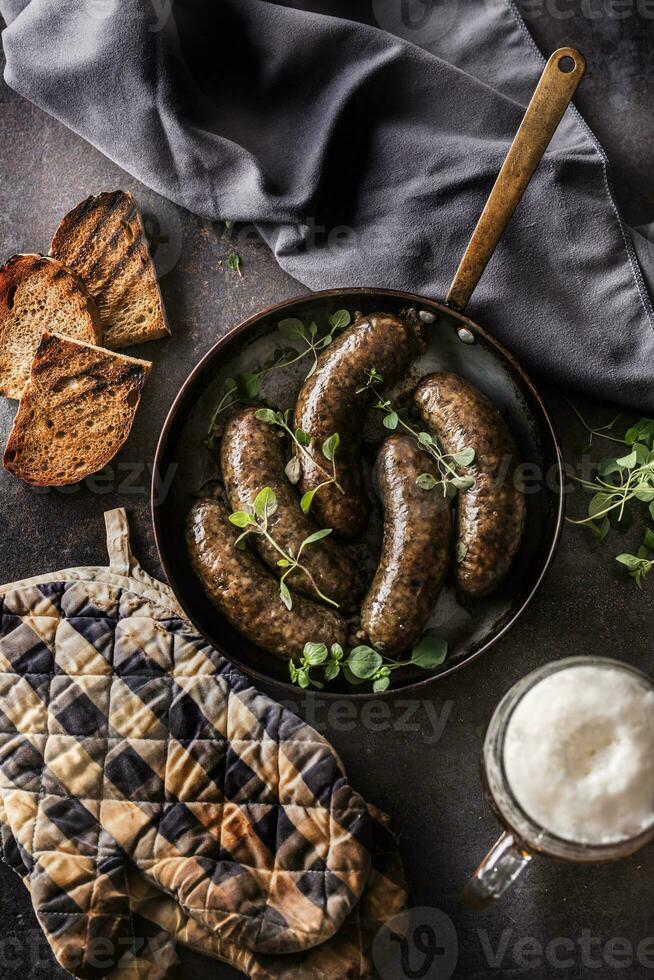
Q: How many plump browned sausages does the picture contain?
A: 5